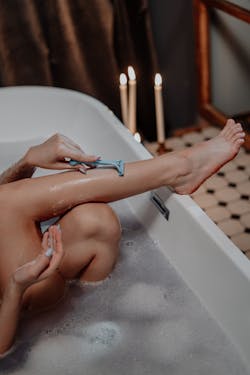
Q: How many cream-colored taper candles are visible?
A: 3